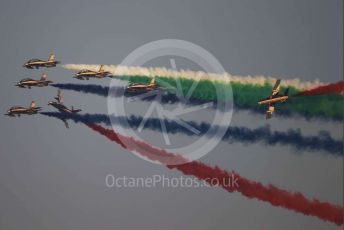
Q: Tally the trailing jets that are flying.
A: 7